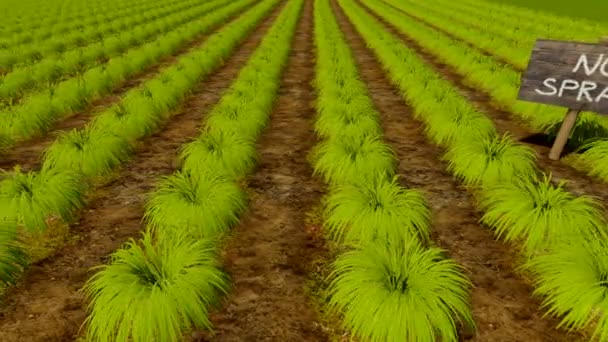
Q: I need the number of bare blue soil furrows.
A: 0